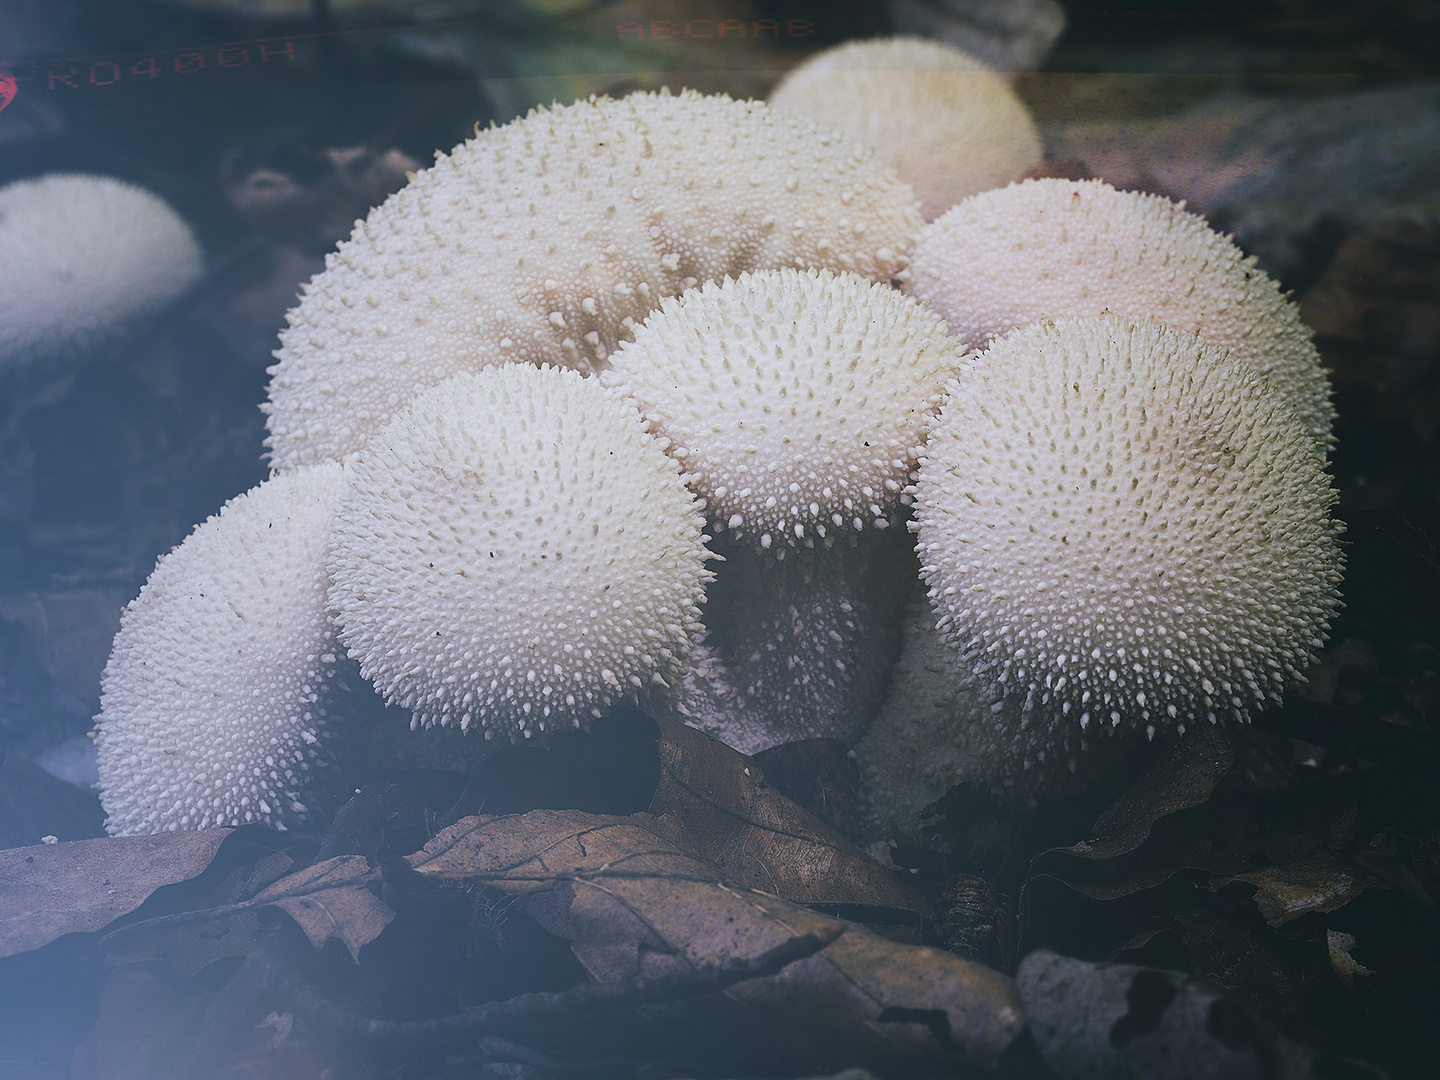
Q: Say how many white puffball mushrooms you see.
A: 8